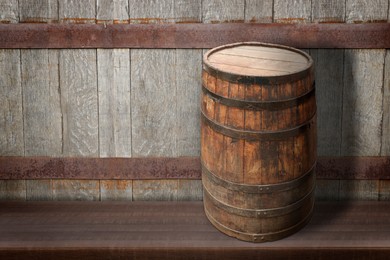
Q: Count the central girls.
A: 0